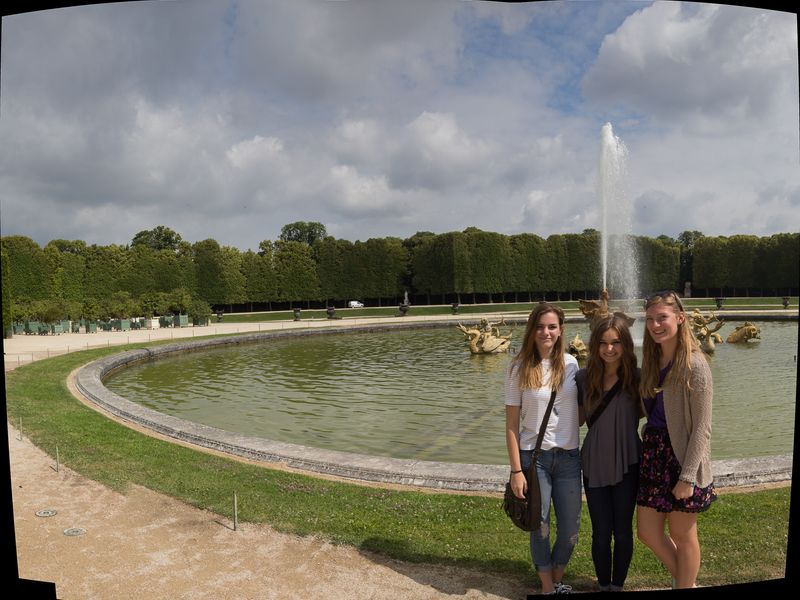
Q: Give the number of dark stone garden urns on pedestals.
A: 7